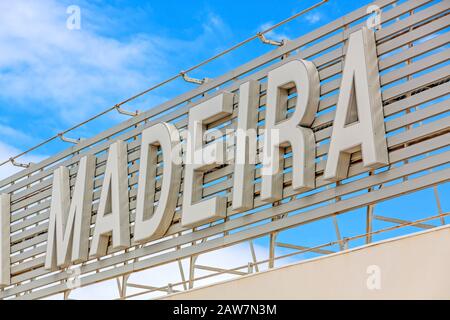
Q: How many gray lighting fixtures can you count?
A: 5